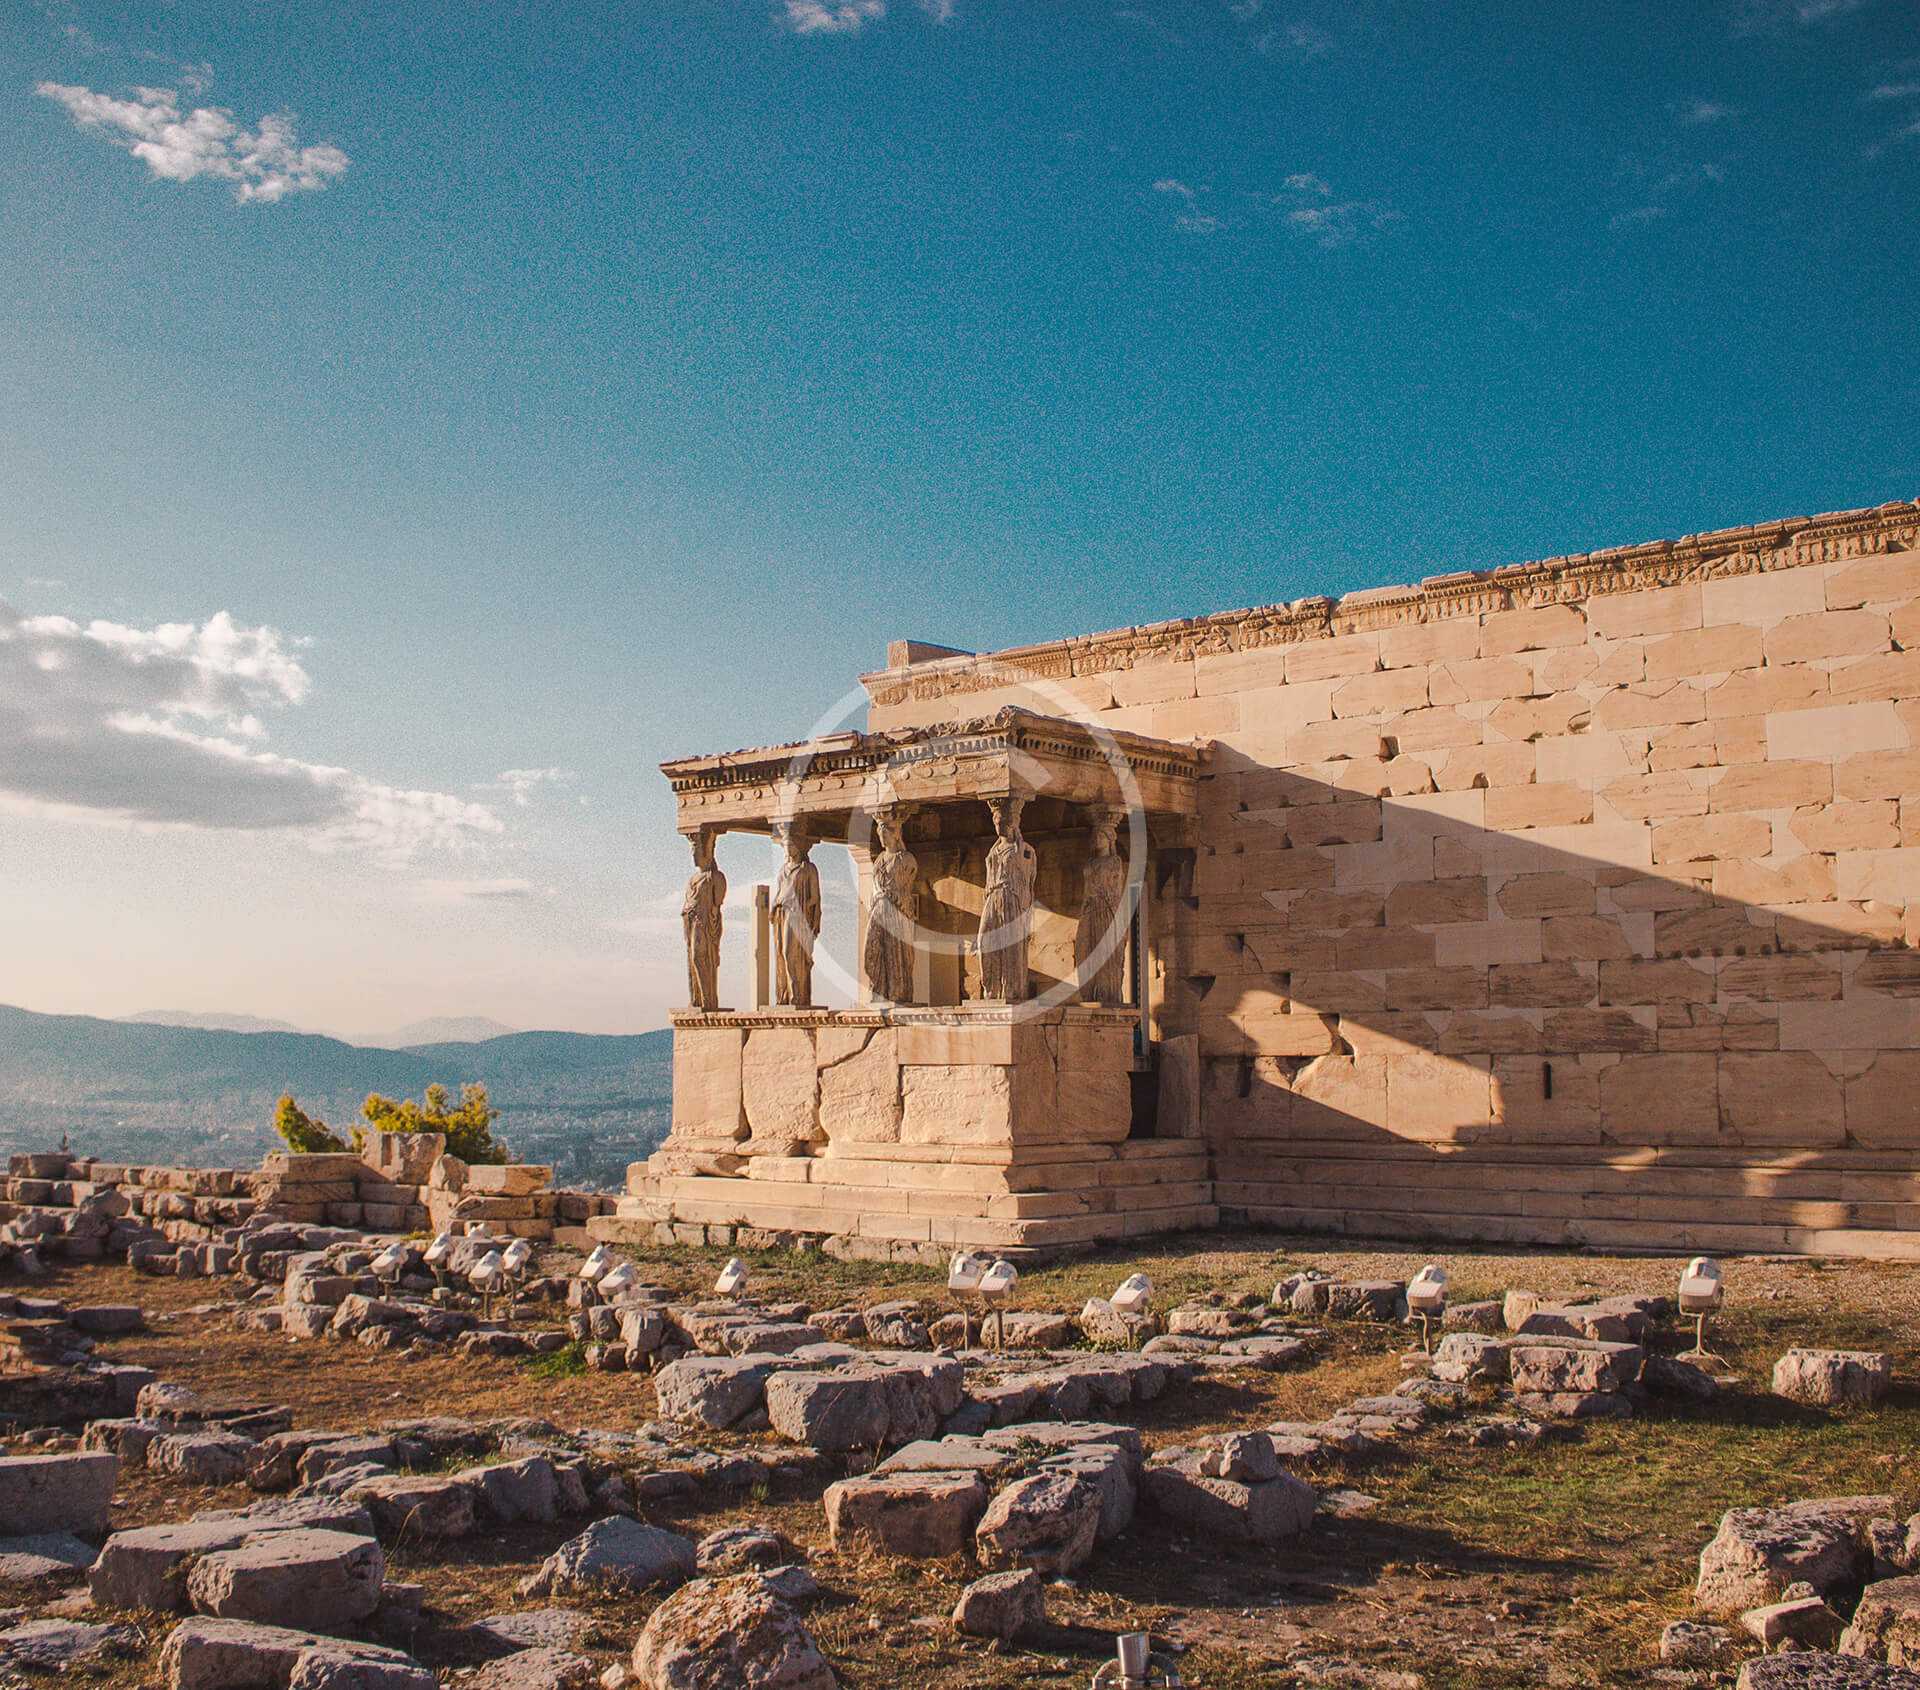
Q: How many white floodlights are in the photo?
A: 12